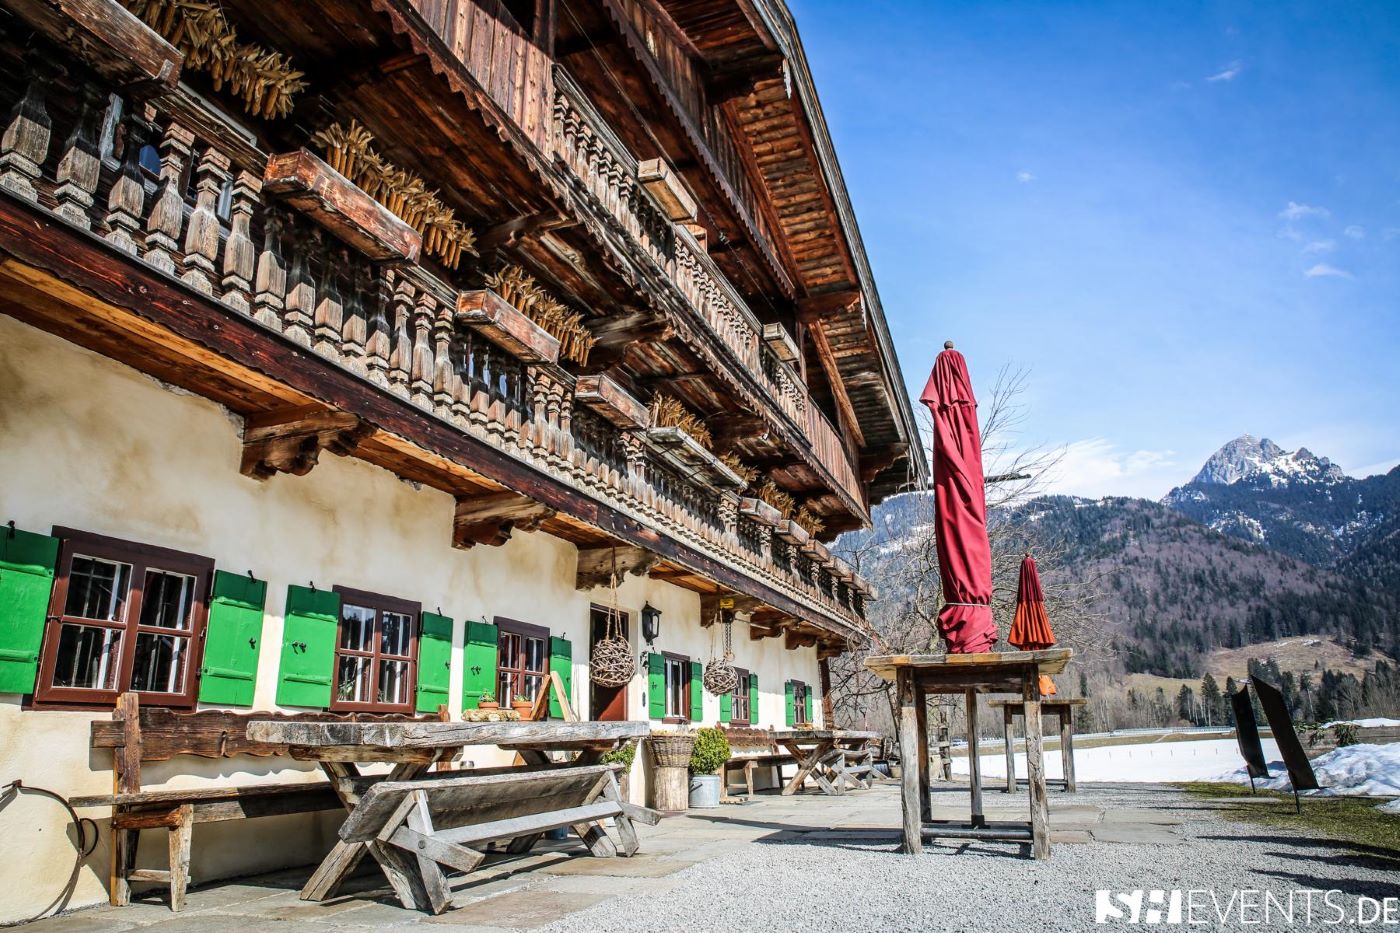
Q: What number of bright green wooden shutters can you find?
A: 12